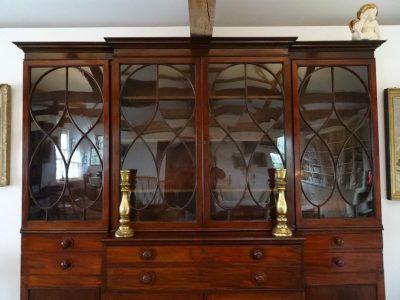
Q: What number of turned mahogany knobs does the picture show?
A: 8